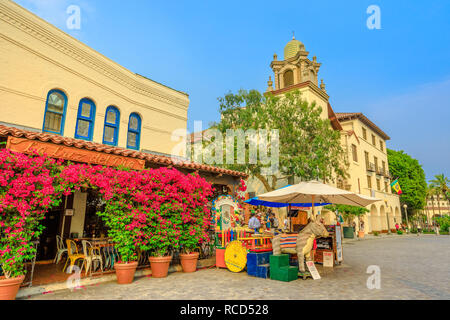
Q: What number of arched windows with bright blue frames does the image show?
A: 4